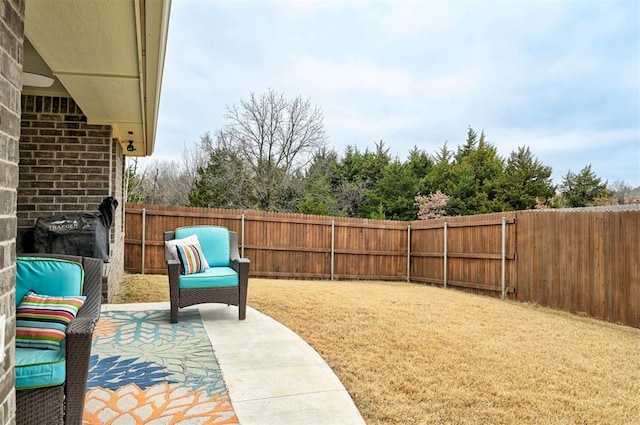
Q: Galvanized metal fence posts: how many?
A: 6